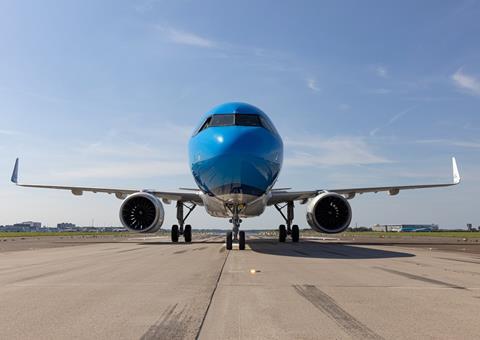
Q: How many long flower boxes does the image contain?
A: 0